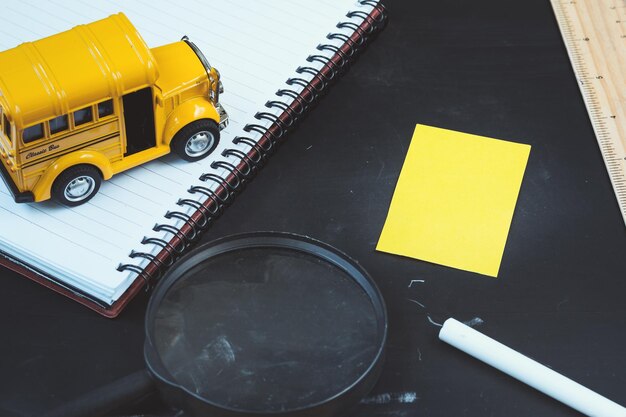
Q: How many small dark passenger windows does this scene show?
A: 4